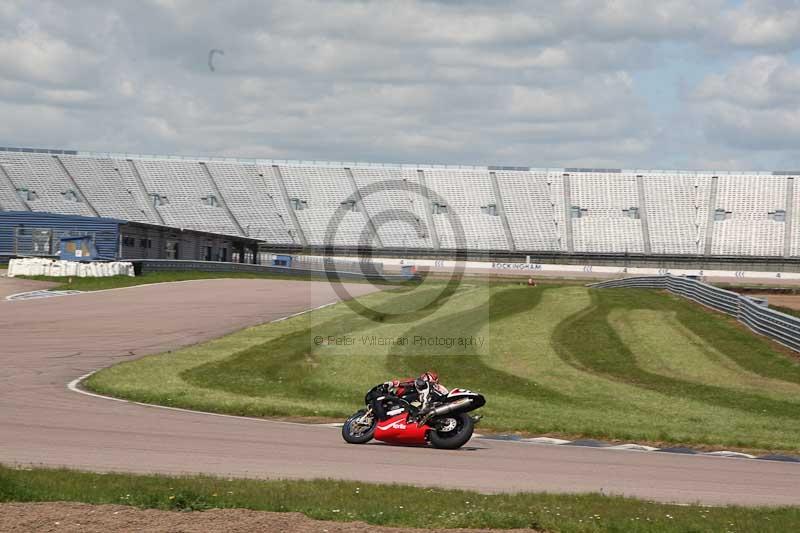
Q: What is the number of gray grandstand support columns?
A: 12